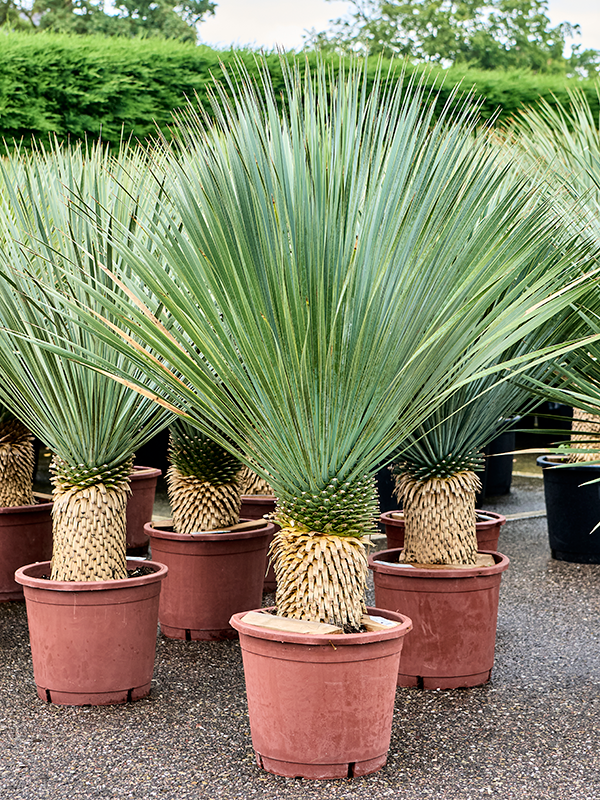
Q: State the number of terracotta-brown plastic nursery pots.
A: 8